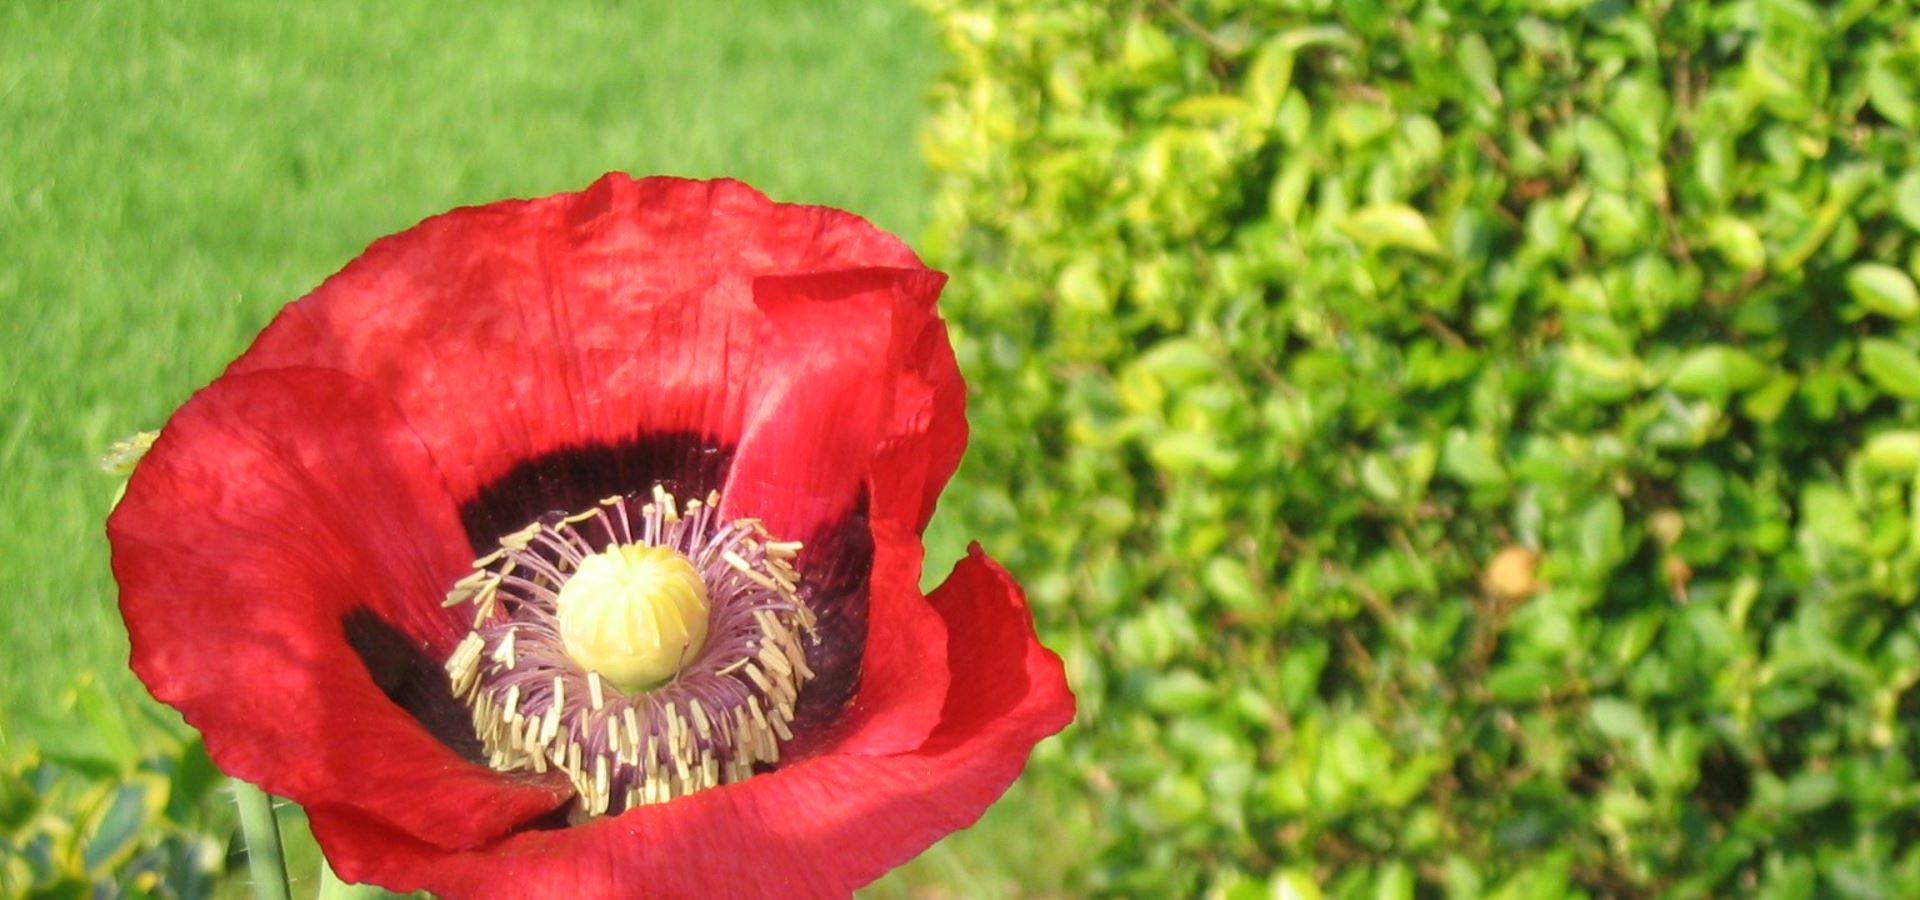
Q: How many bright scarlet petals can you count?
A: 4